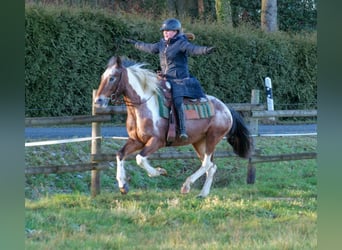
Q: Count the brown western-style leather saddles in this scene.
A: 1